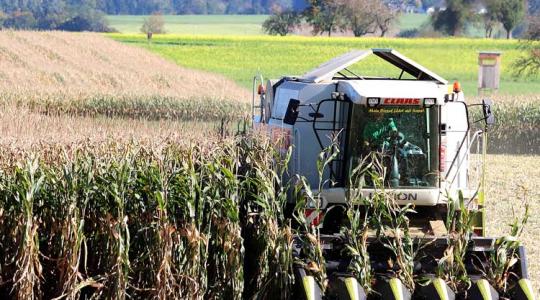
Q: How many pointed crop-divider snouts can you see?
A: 6